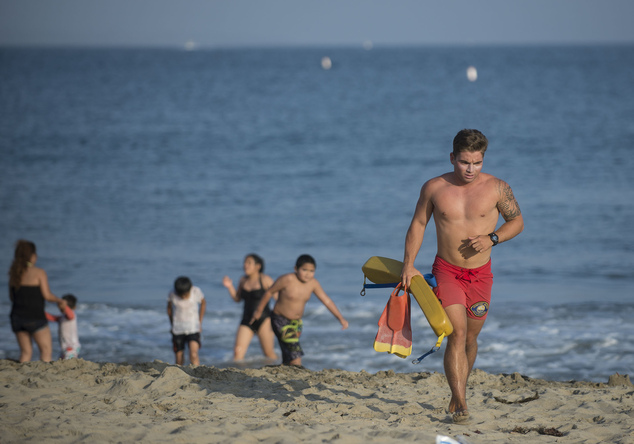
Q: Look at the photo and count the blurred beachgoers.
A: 5